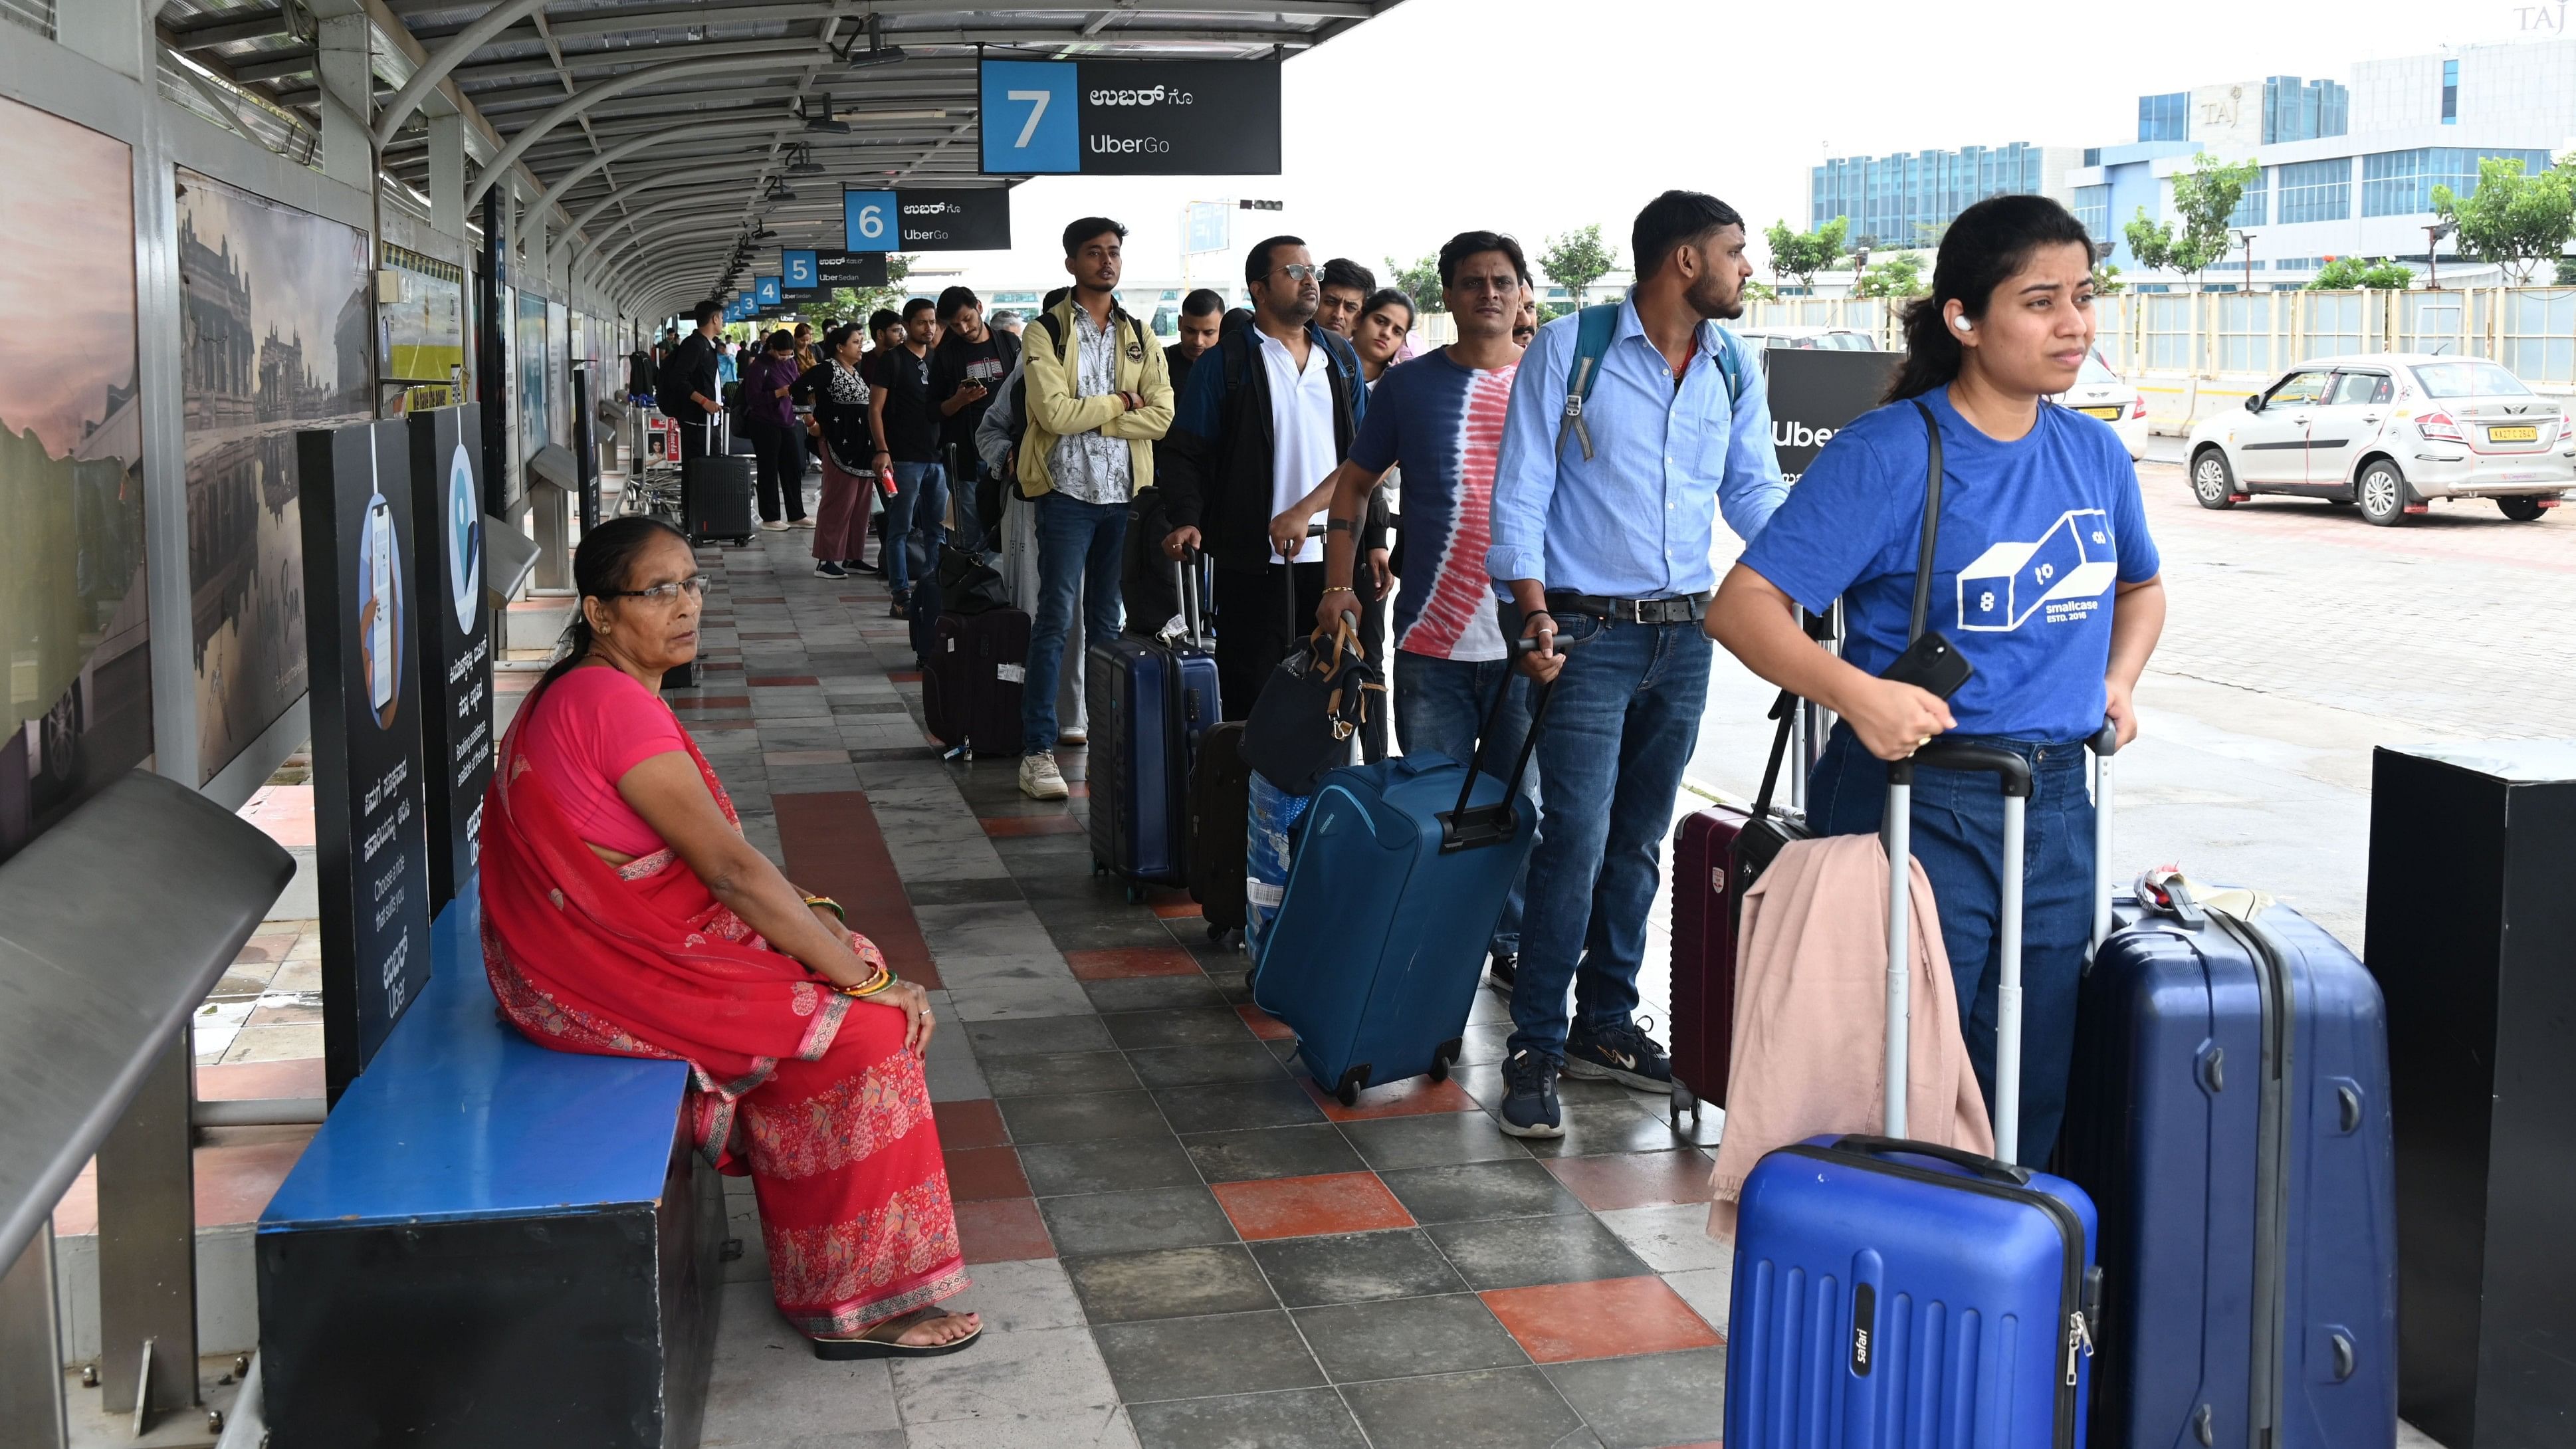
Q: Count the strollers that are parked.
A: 0